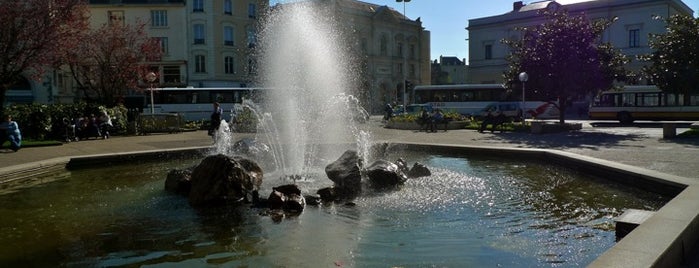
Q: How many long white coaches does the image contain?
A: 2